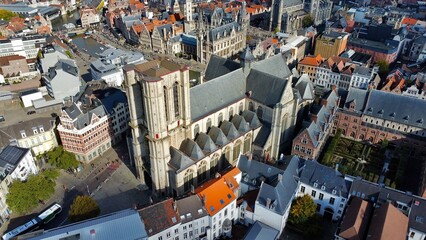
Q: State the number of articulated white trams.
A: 1